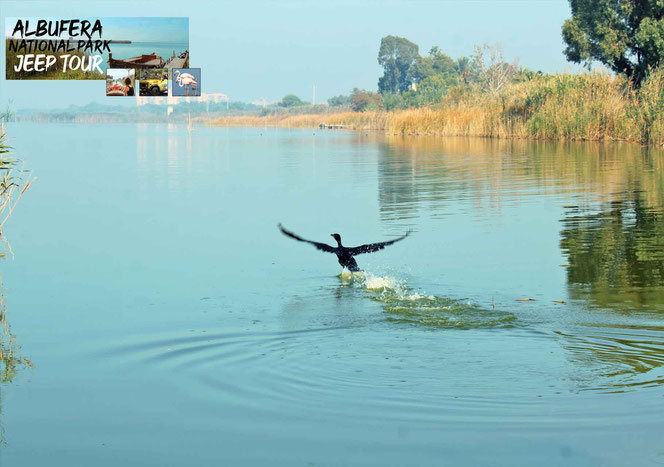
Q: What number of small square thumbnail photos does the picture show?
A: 3